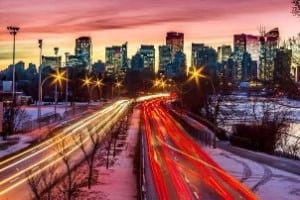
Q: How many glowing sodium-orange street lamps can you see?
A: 7